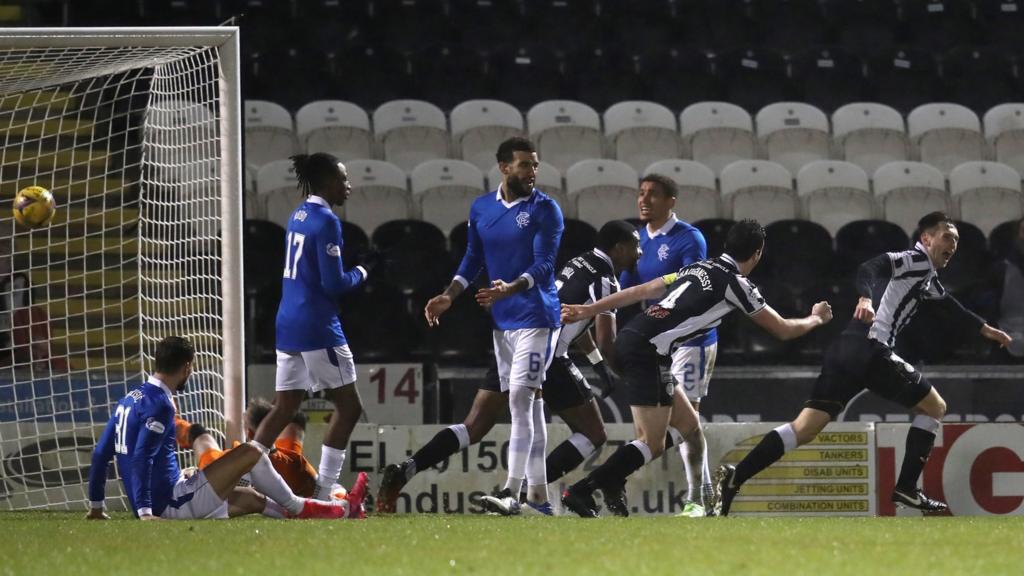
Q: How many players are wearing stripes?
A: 3